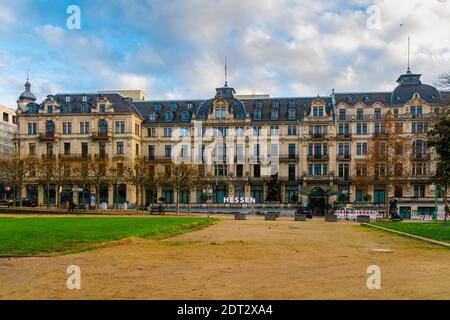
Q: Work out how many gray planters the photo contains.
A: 5